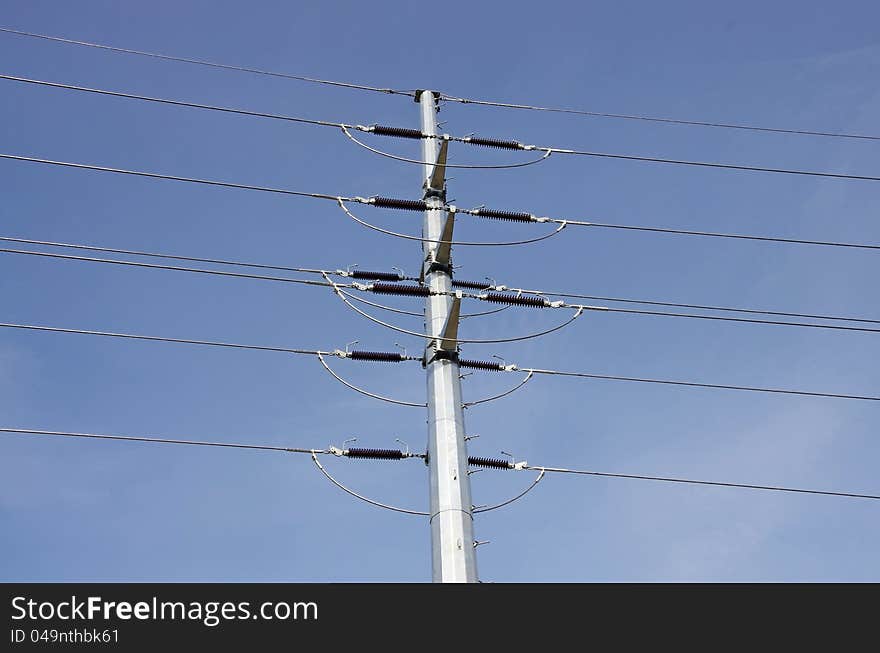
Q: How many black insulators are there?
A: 12